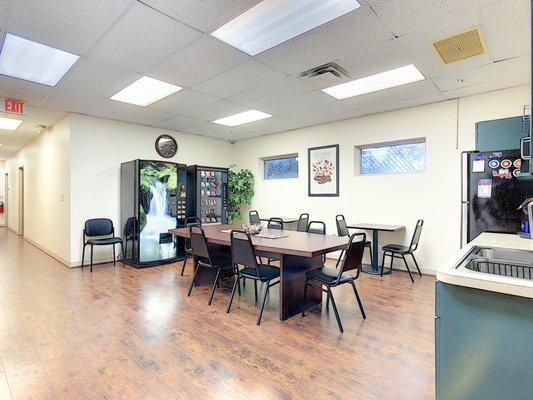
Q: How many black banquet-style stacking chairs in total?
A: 10